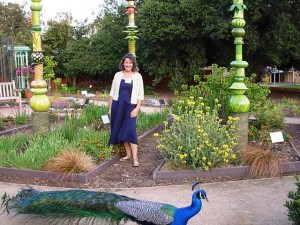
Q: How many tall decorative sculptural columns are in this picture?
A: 3